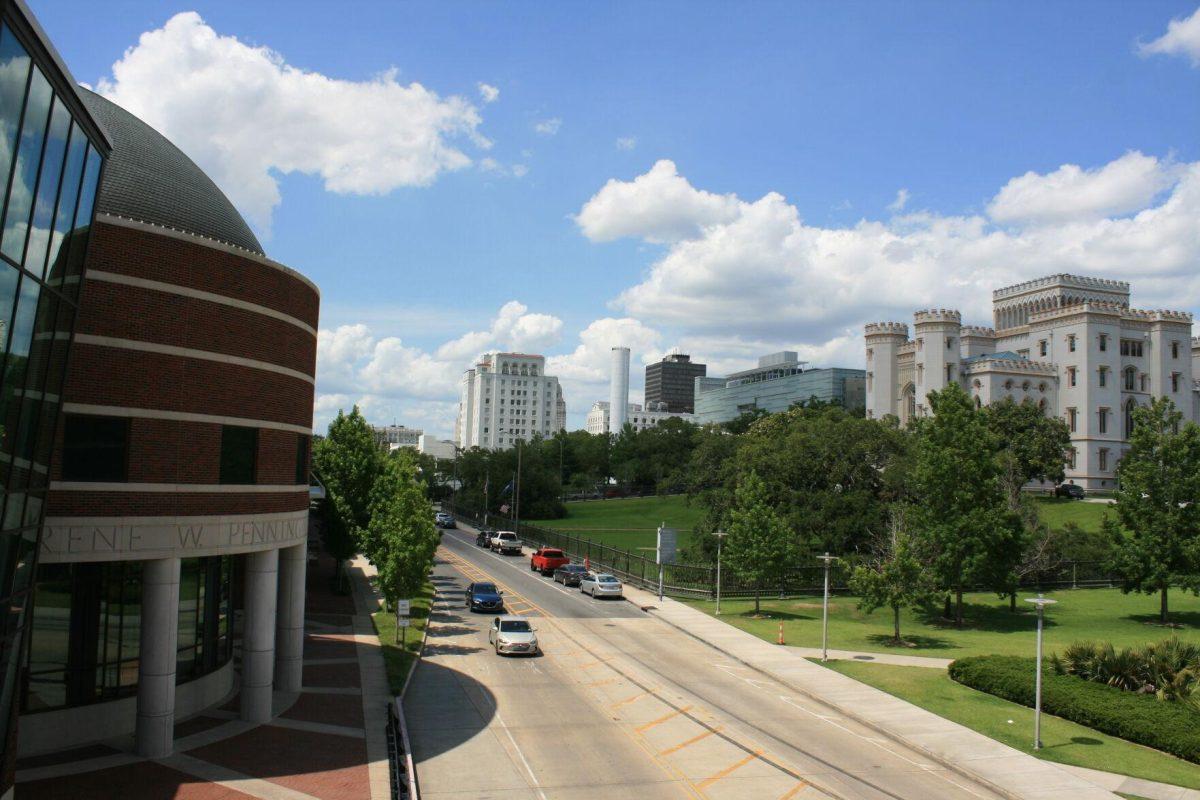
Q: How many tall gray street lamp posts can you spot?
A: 3